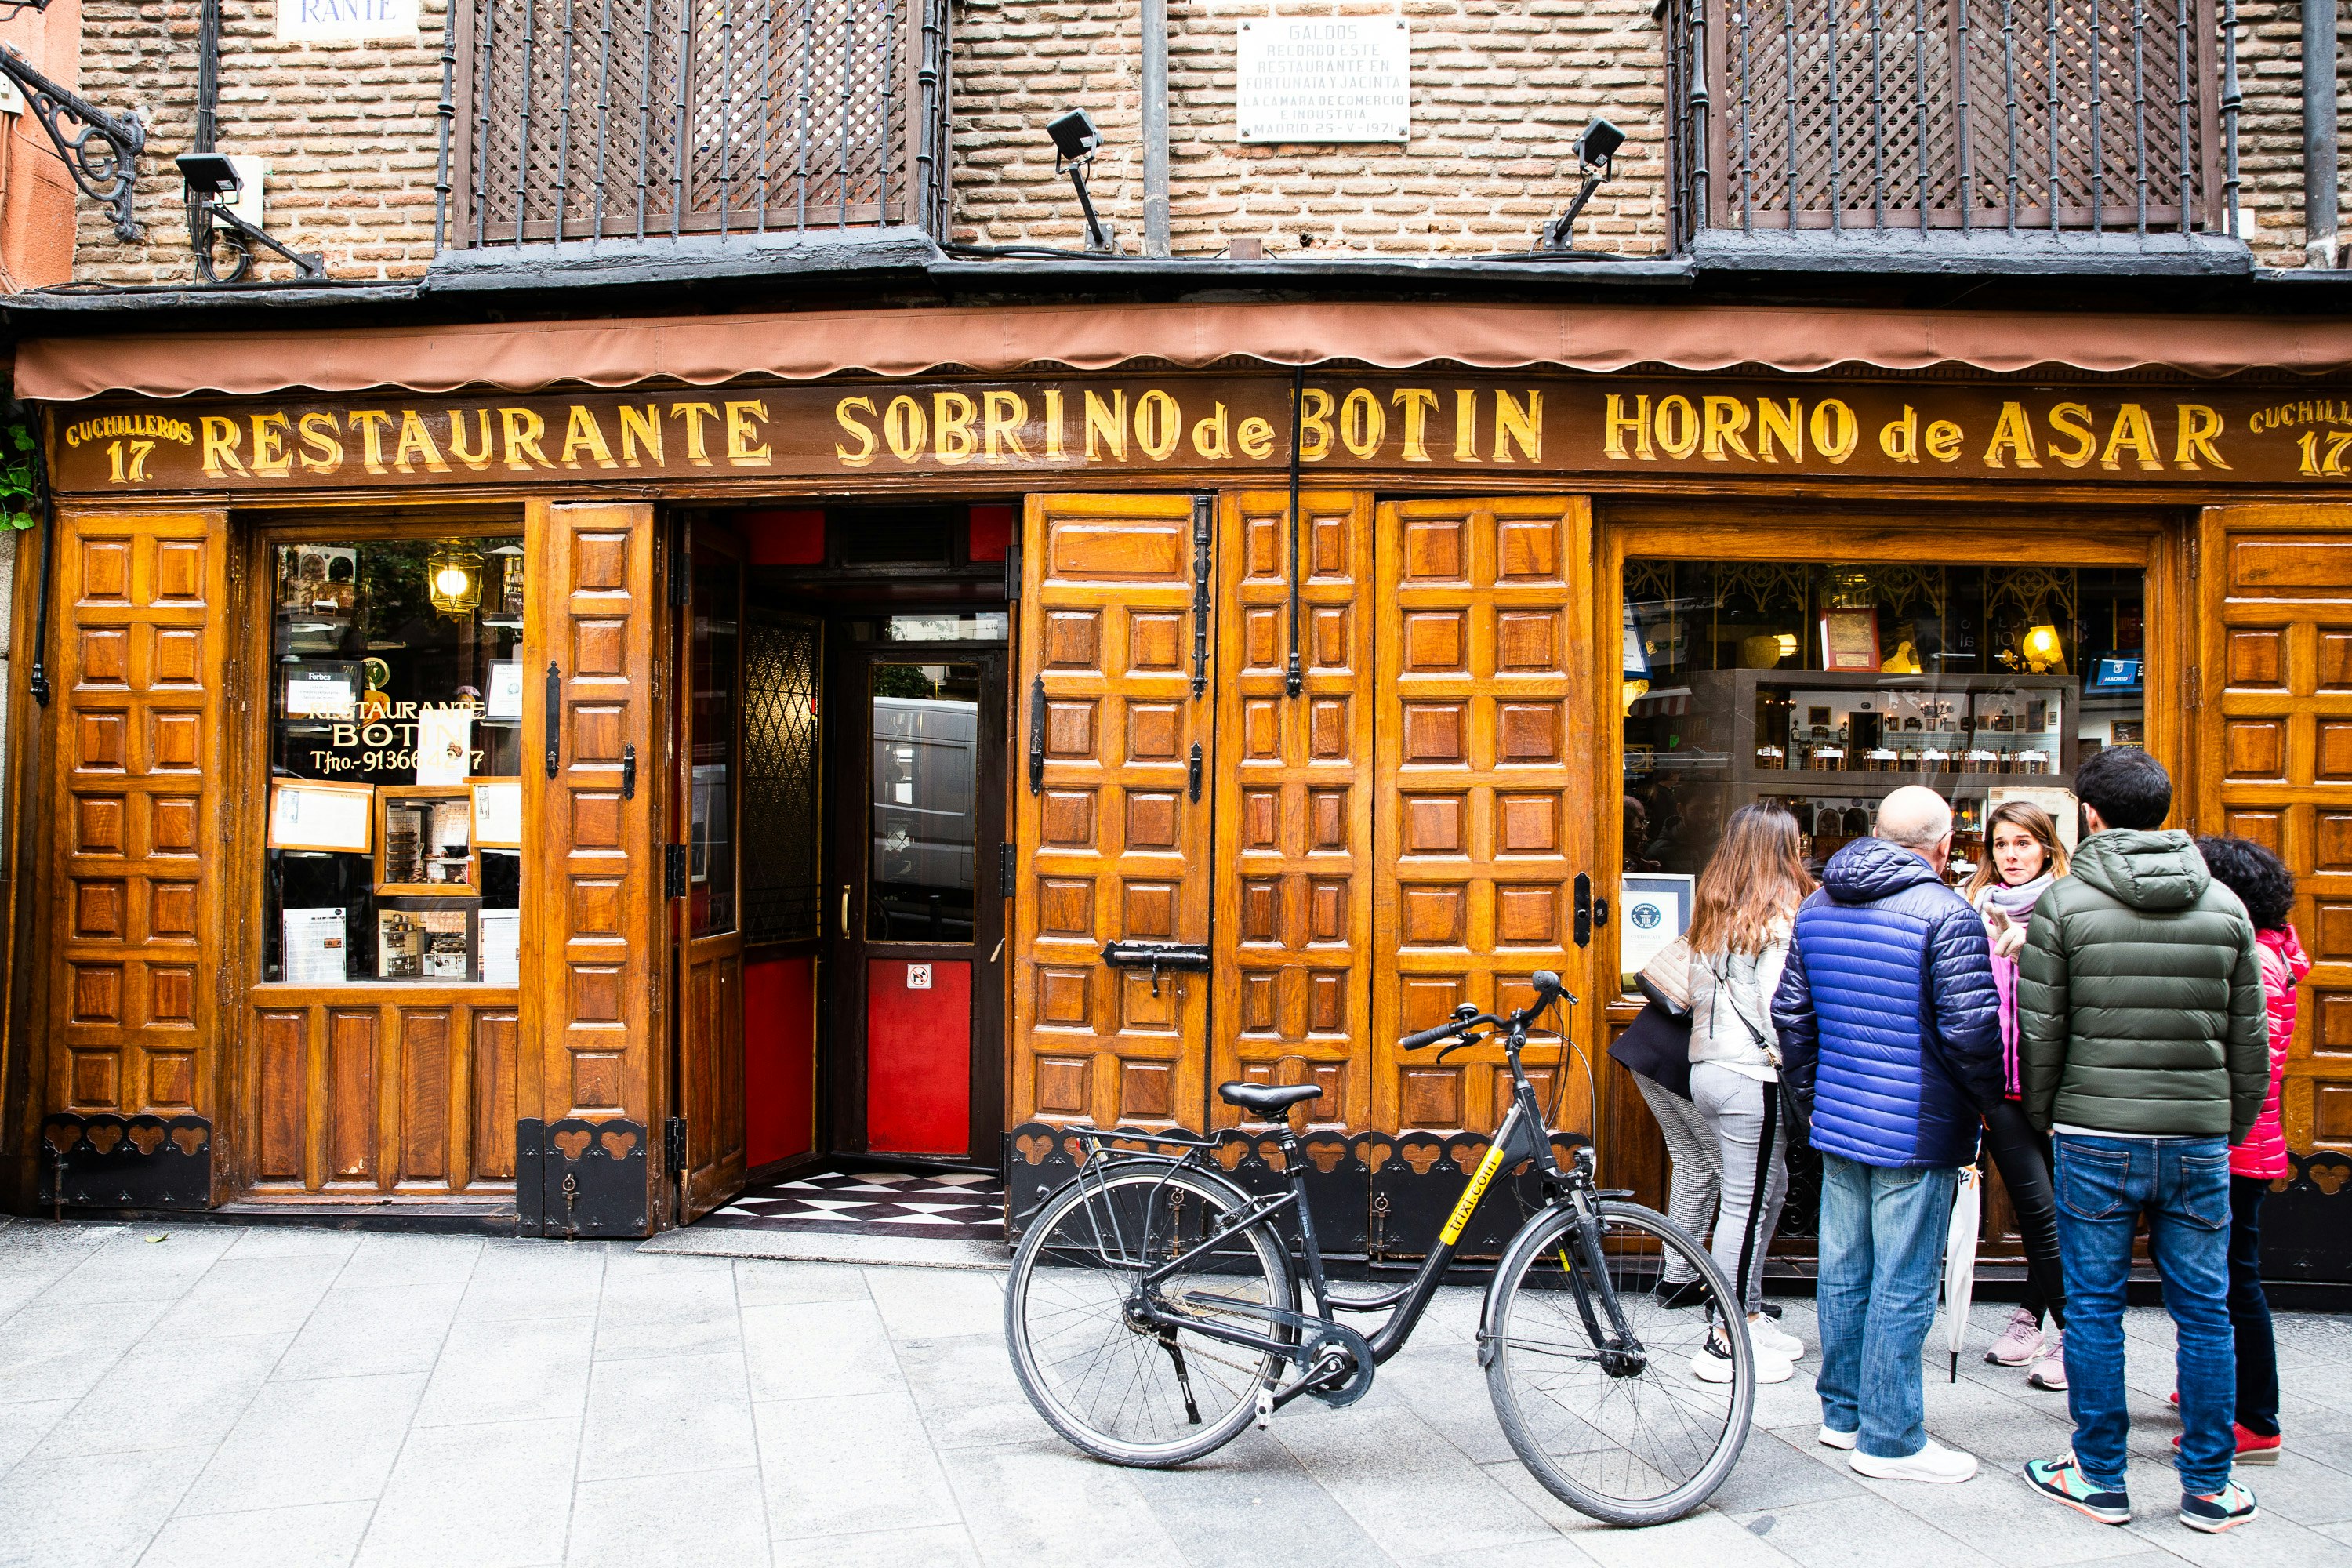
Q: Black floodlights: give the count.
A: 3